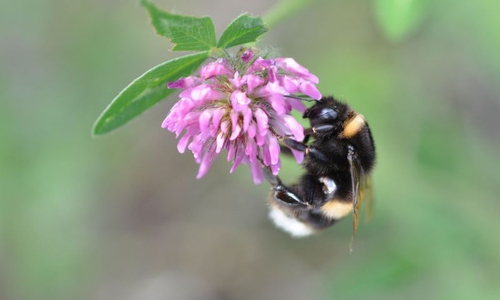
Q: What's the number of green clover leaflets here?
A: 3